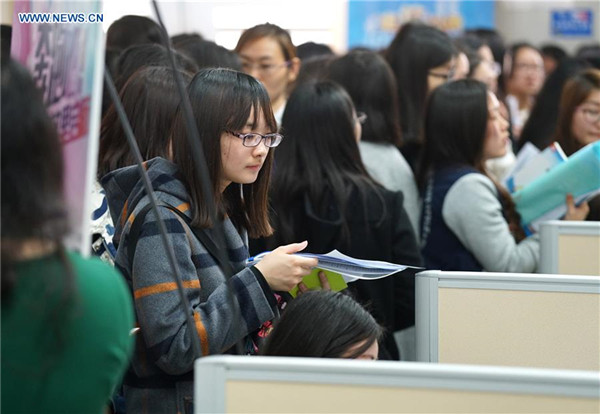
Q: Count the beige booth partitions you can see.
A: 3